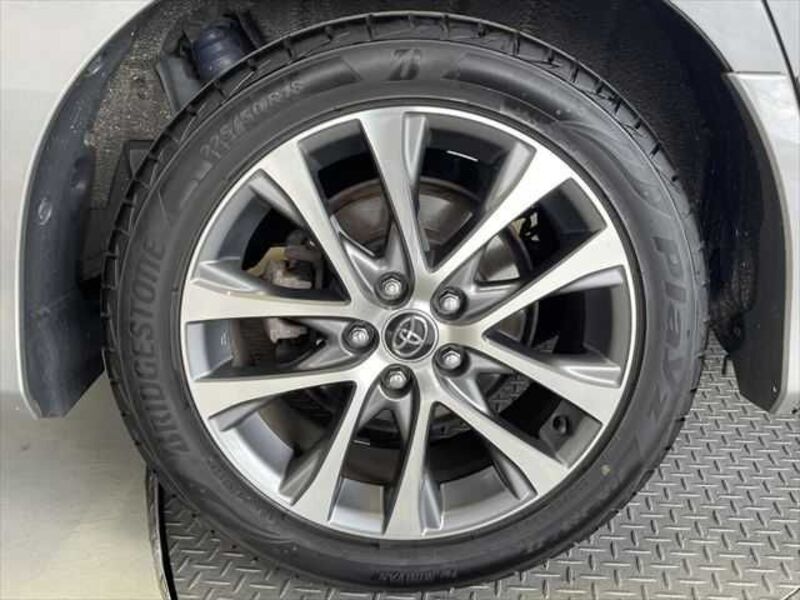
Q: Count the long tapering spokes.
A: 10